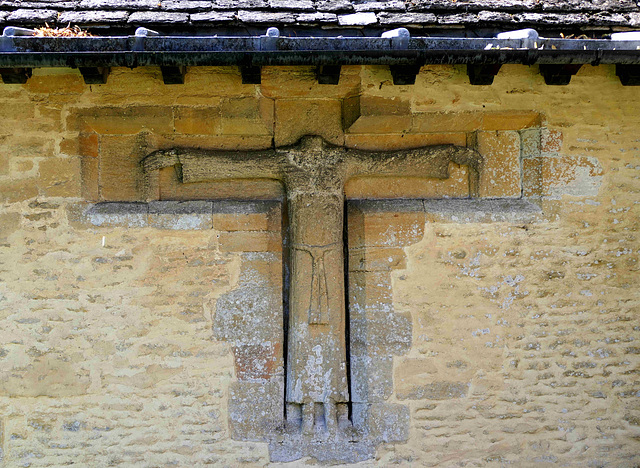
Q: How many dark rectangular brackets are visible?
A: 9